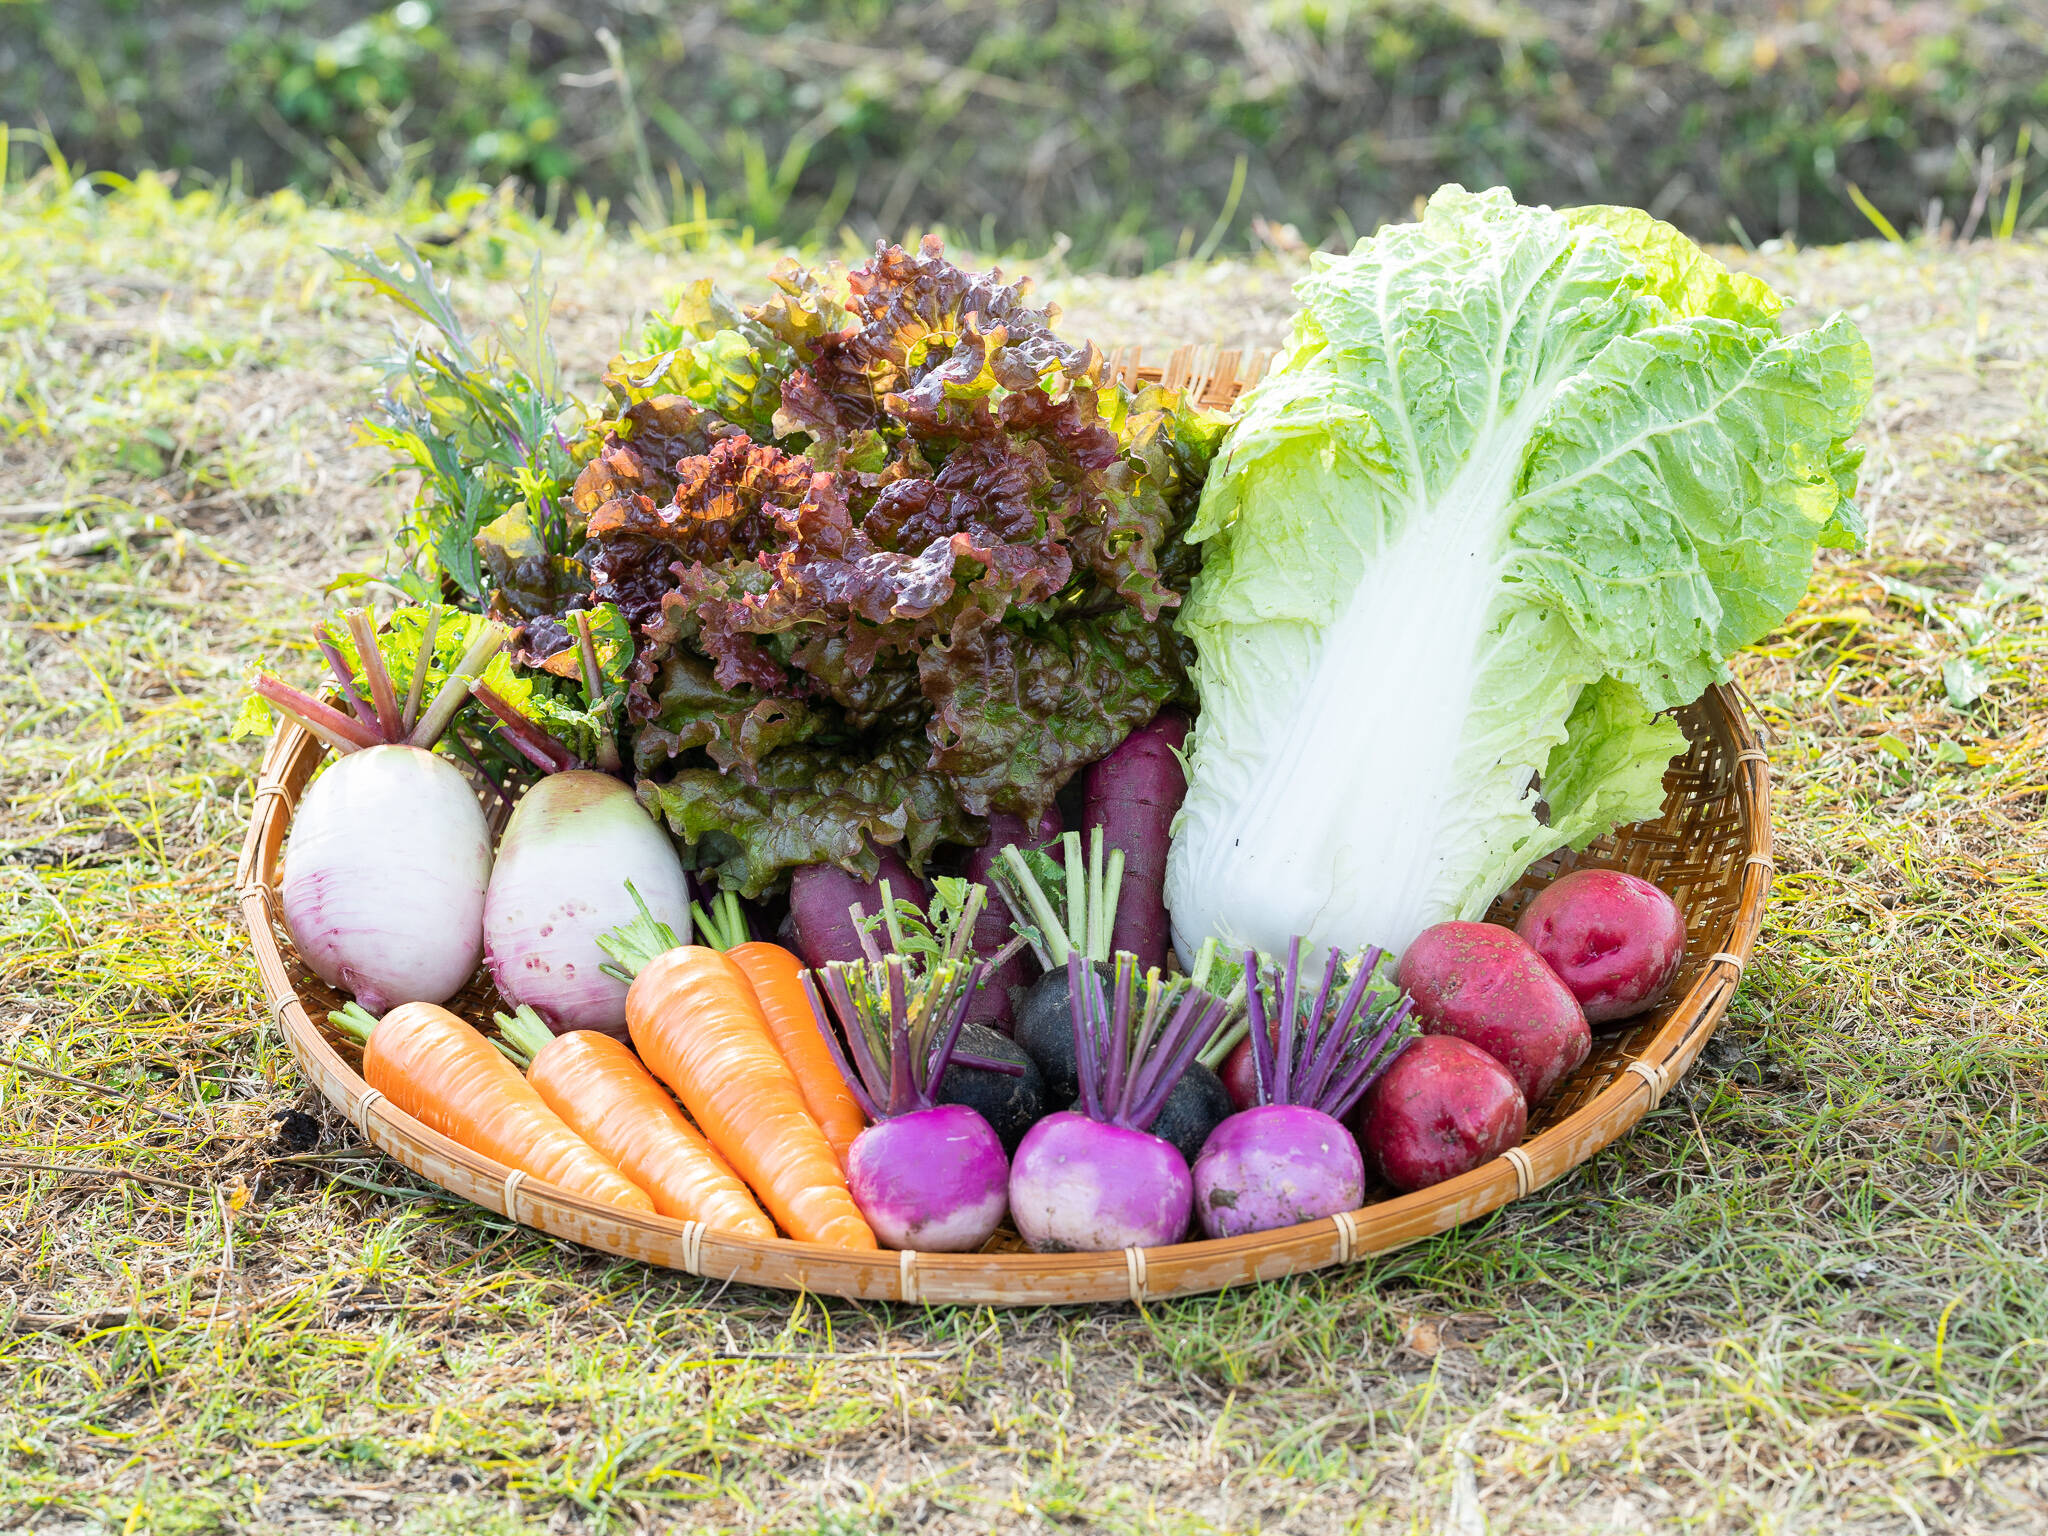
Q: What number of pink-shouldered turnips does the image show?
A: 3